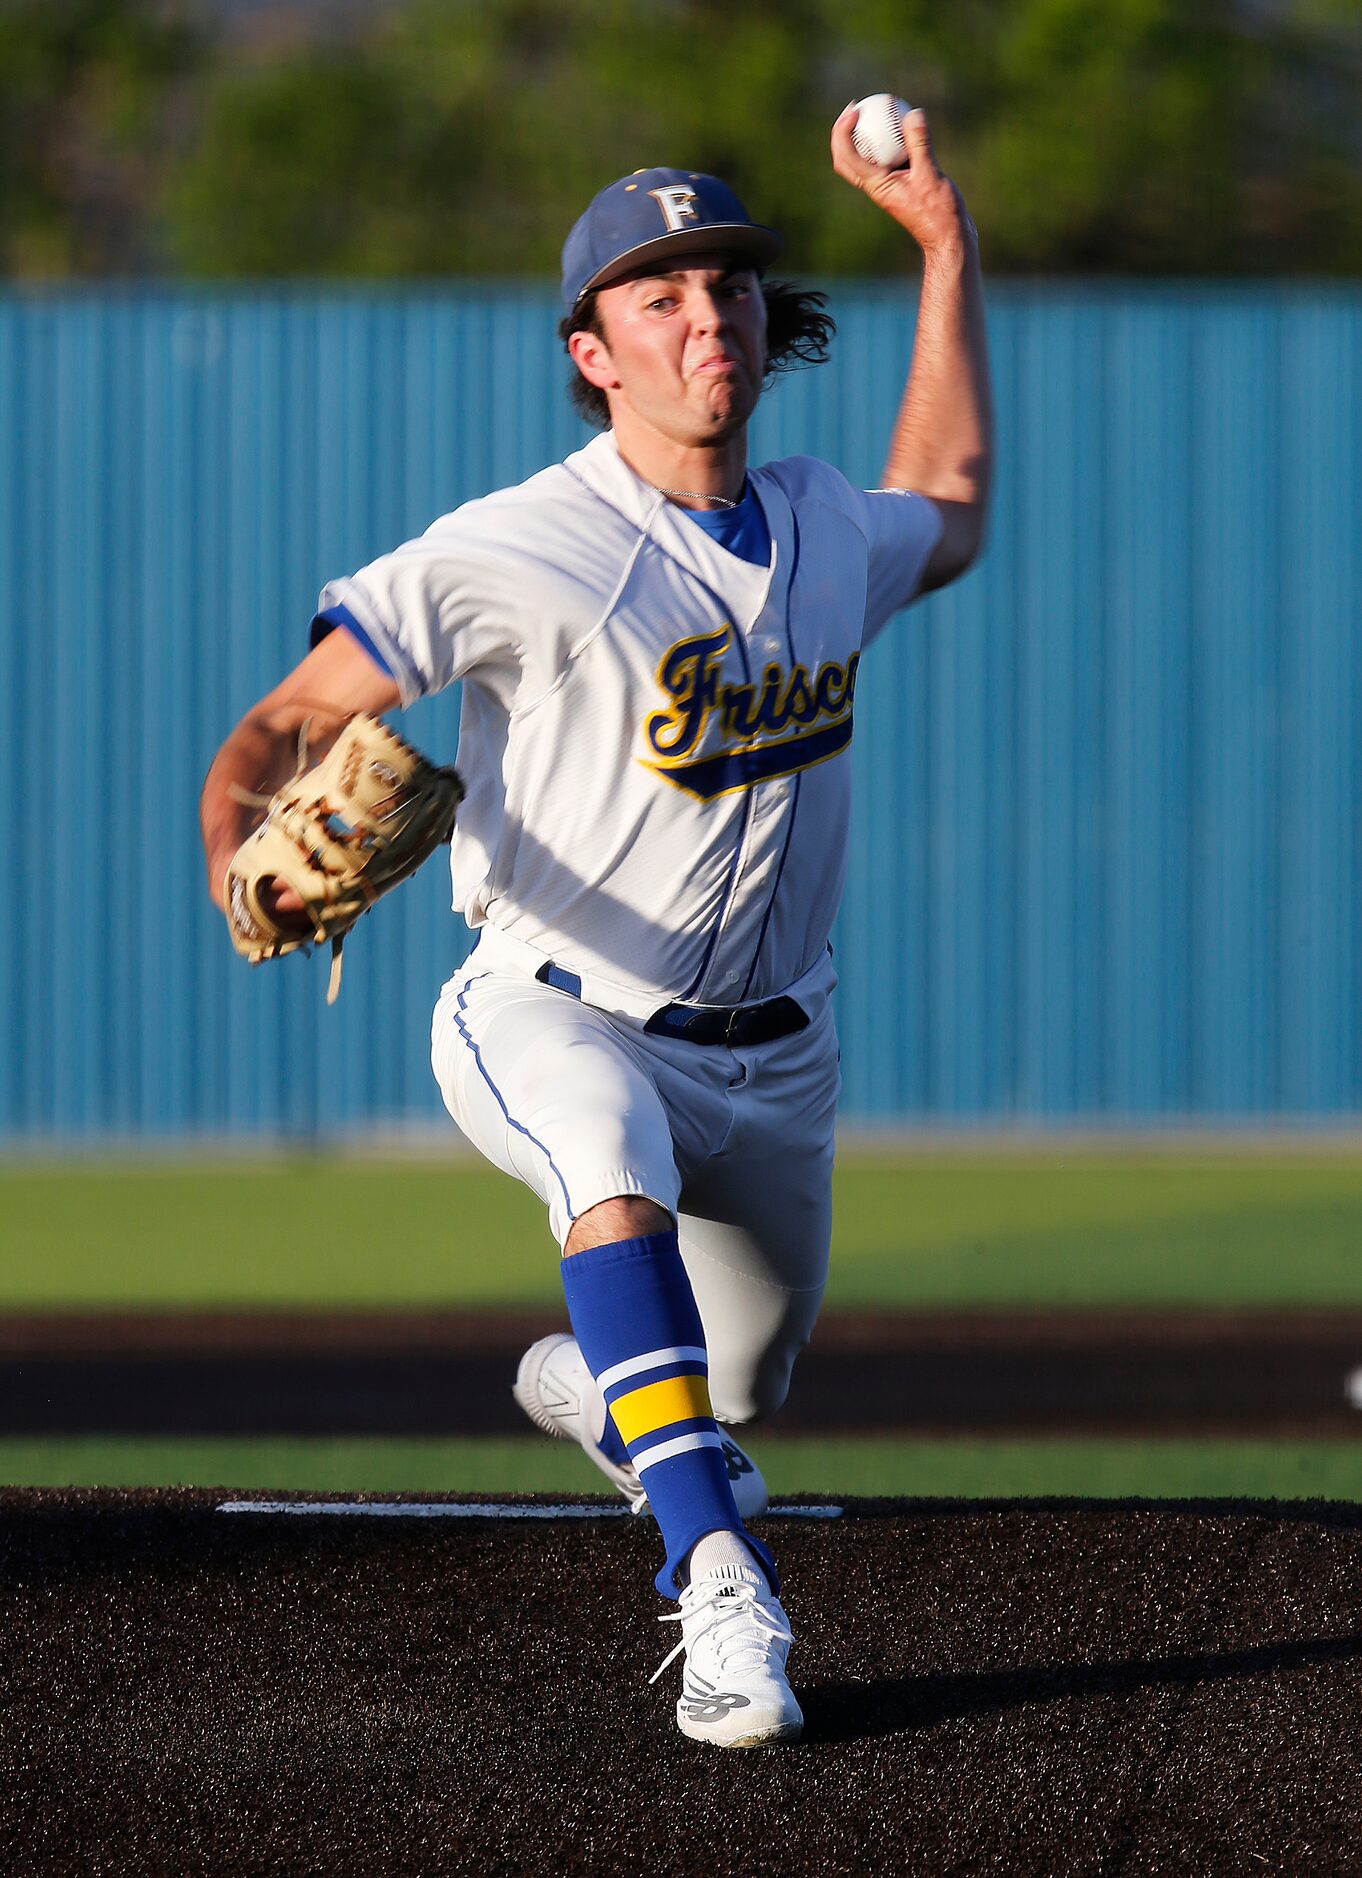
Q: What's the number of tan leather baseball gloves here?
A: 1